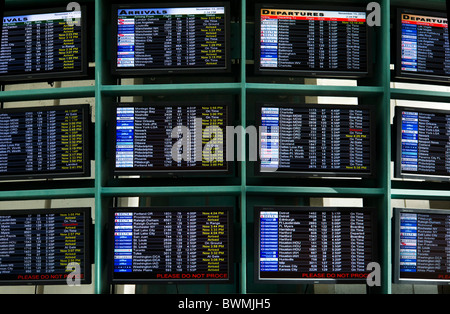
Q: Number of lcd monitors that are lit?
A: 12